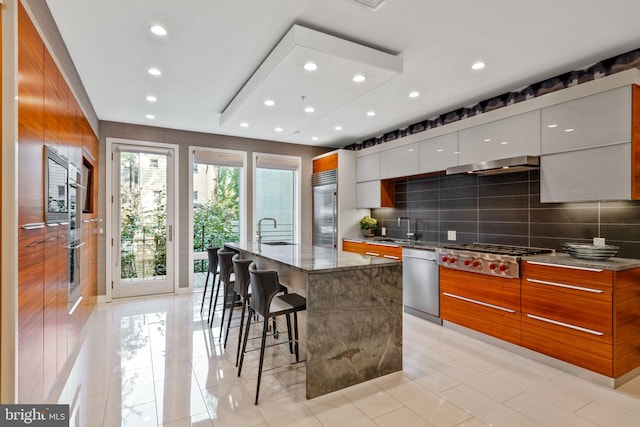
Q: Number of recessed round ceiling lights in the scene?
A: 15